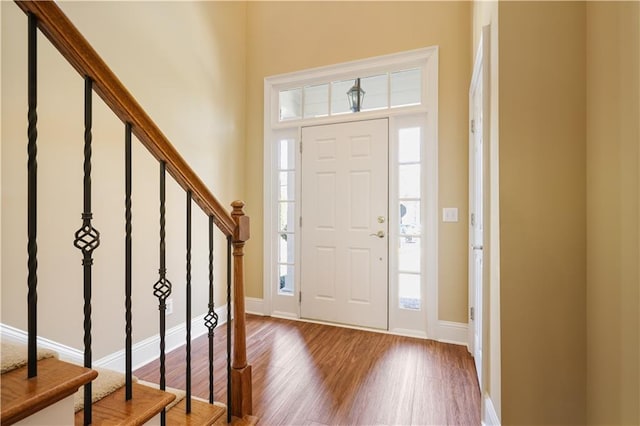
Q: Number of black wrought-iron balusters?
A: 7